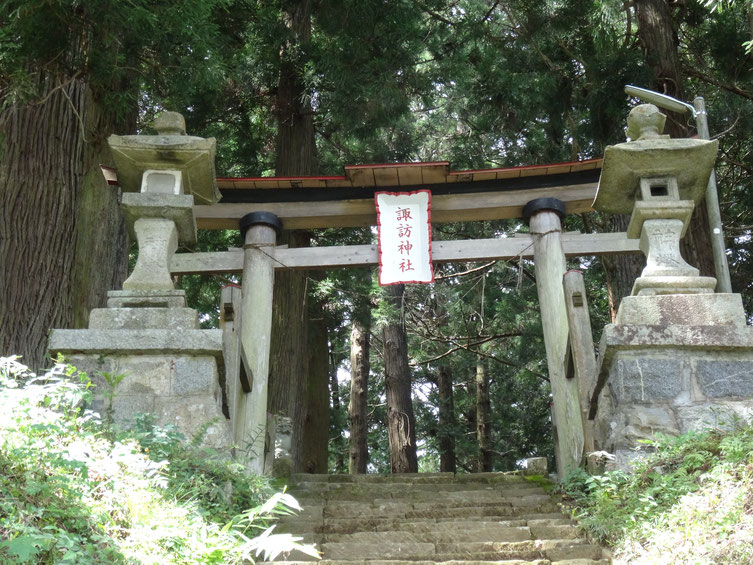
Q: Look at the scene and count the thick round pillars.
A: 2